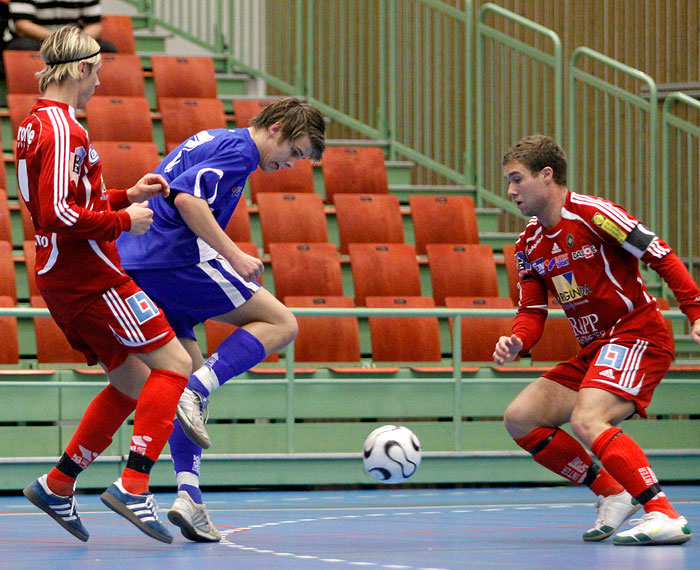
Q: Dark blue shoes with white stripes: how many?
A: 2